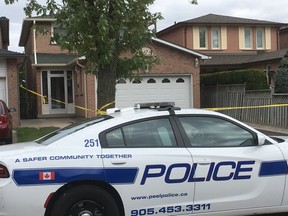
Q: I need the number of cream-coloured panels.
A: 4